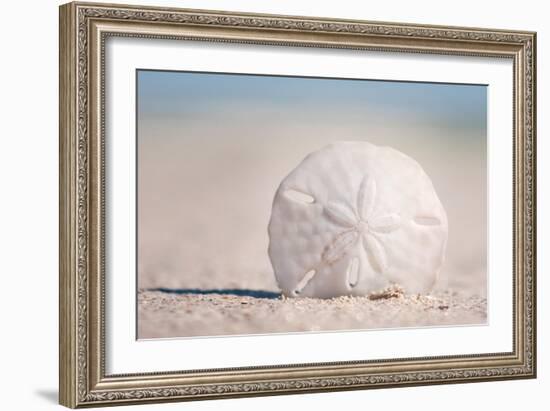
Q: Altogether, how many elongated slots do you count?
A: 4